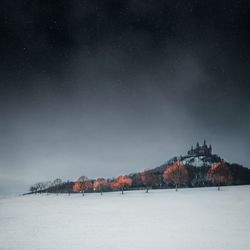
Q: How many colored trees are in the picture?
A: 6